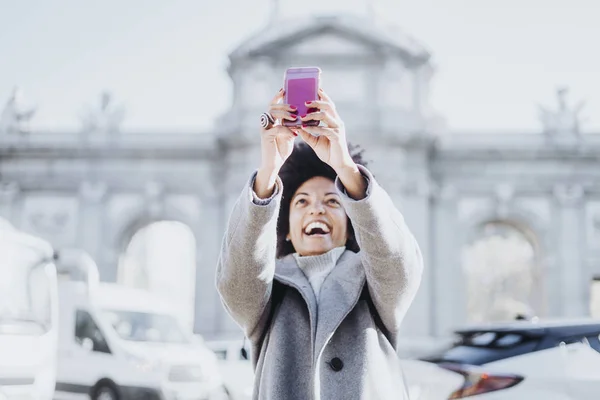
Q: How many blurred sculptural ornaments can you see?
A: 3